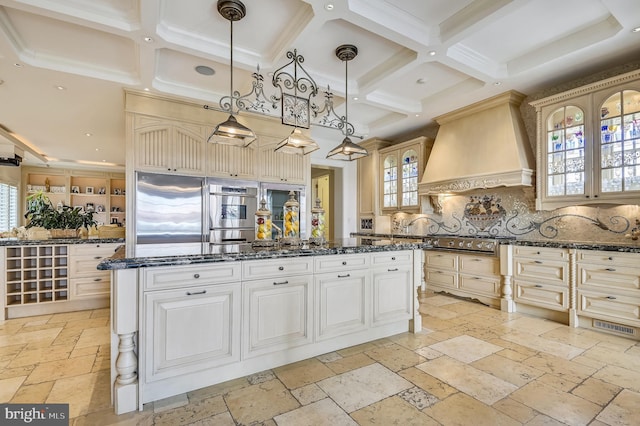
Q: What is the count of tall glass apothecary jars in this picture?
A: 3